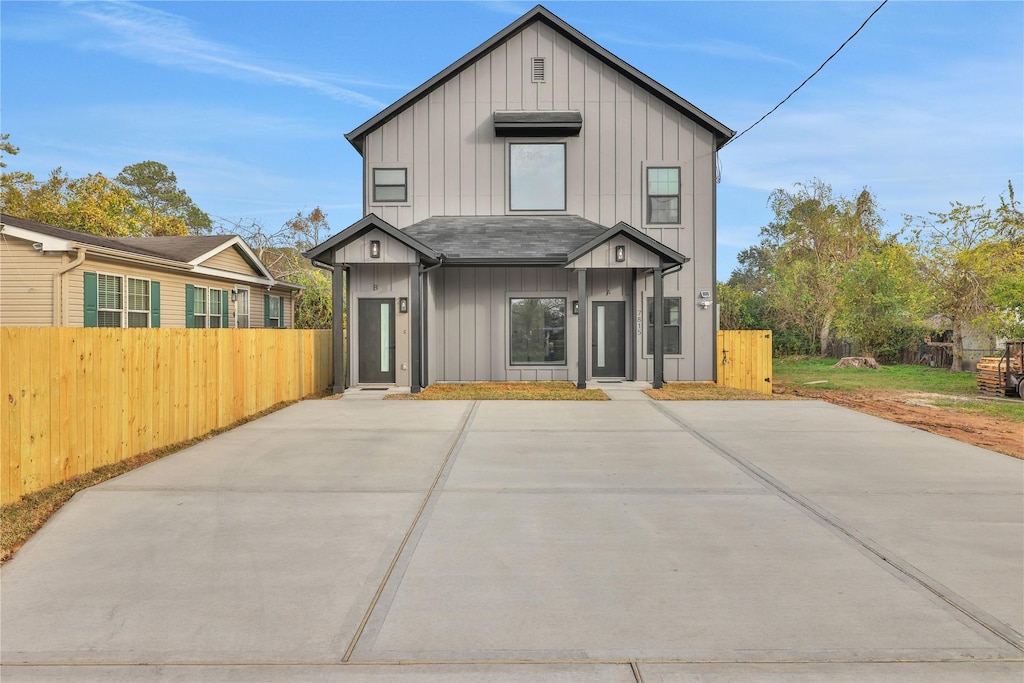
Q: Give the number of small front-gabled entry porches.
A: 2